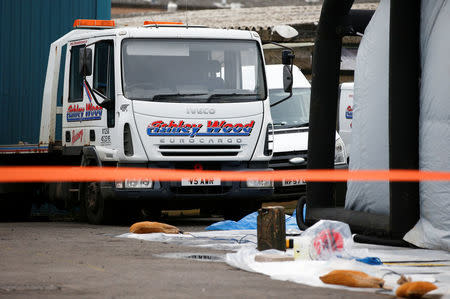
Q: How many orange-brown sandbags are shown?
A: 3